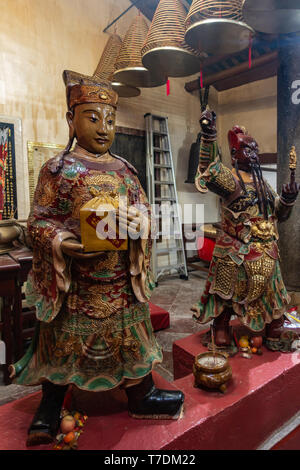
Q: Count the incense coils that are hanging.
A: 5